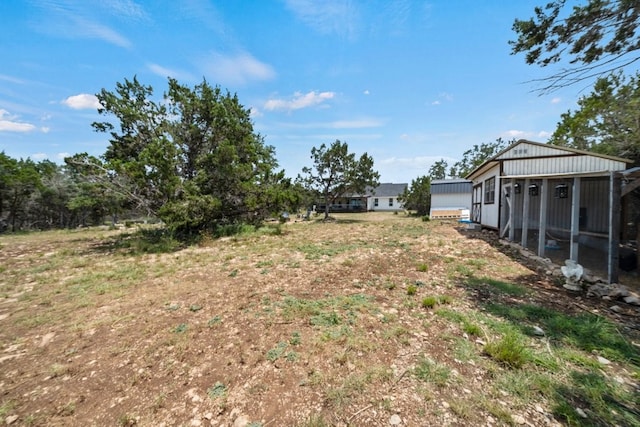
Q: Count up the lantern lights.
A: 3